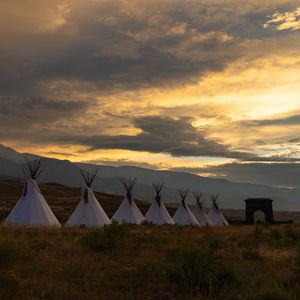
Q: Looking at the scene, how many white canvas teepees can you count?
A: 7